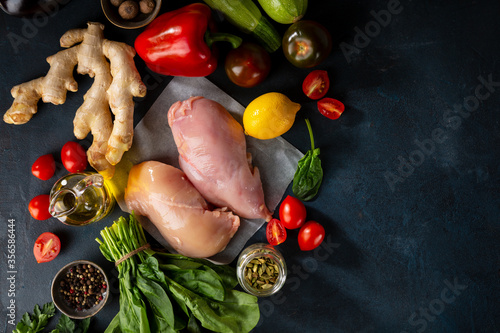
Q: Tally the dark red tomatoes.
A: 2